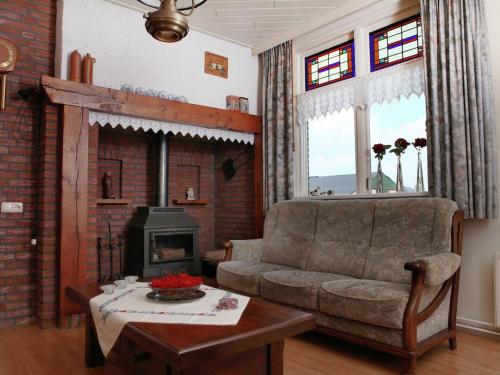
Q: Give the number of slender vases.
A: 3